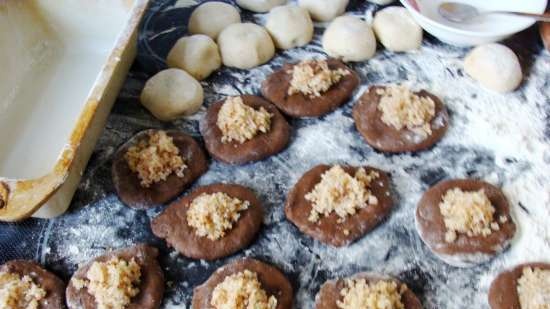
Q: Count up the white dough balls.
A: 11